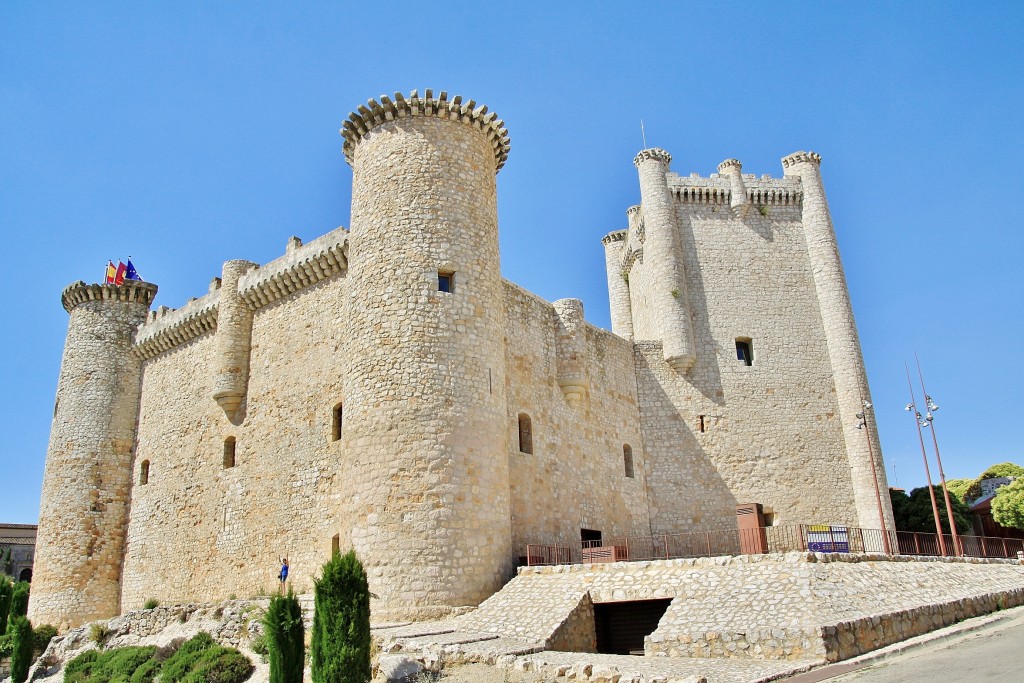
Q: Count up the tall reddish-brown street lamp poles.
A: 3